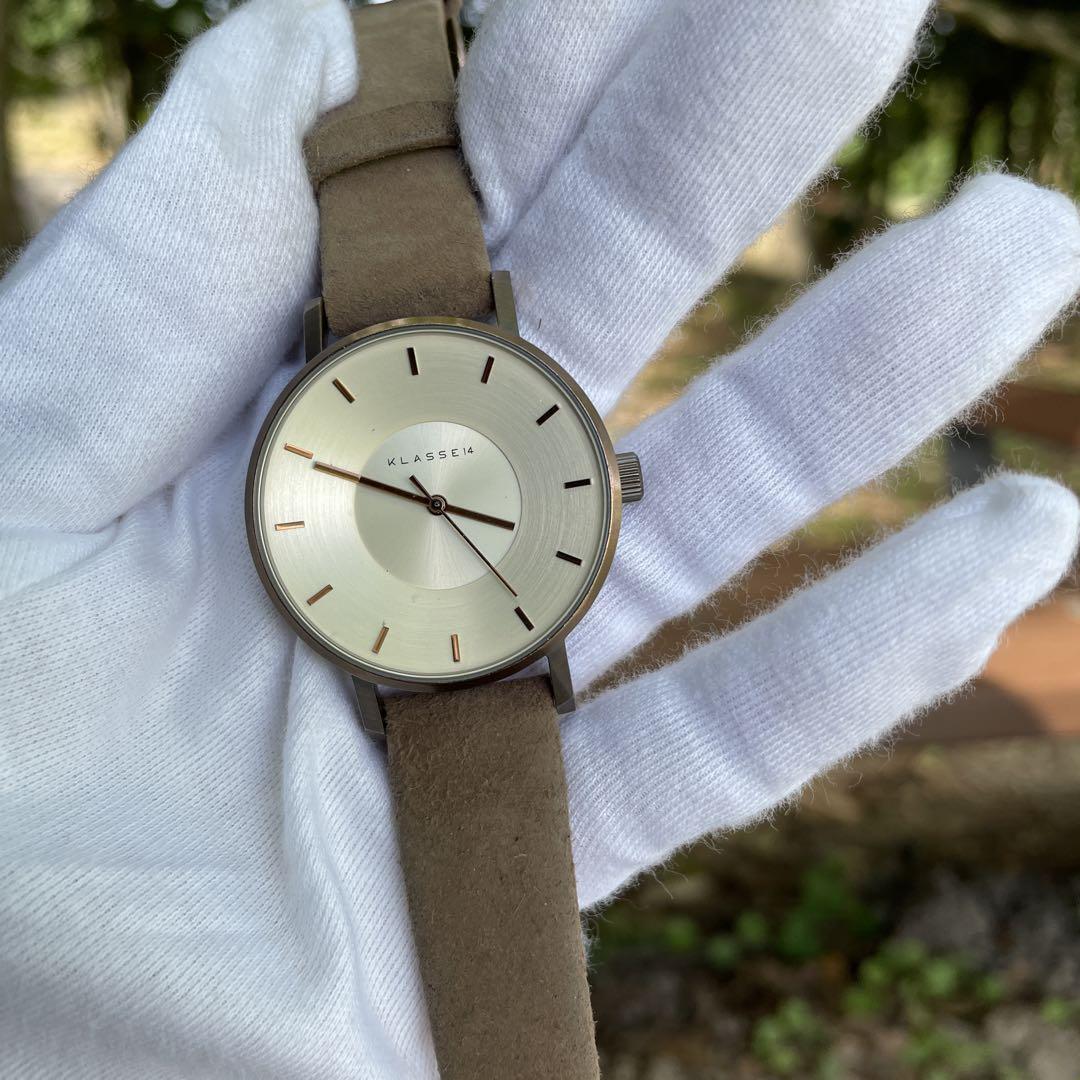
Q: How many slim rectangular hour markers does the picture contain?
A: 12